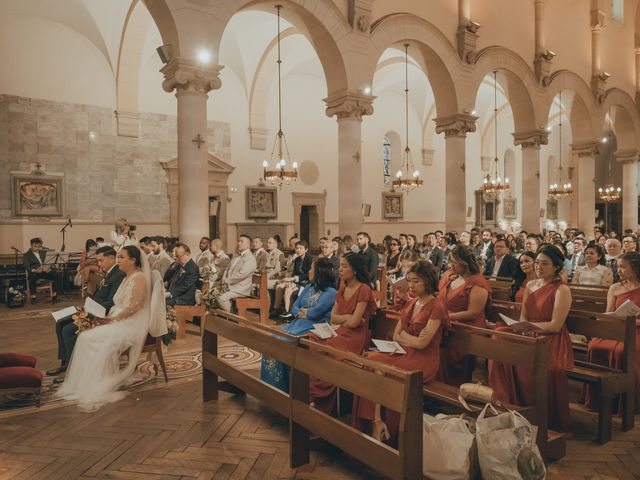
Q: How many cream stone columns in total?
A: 6